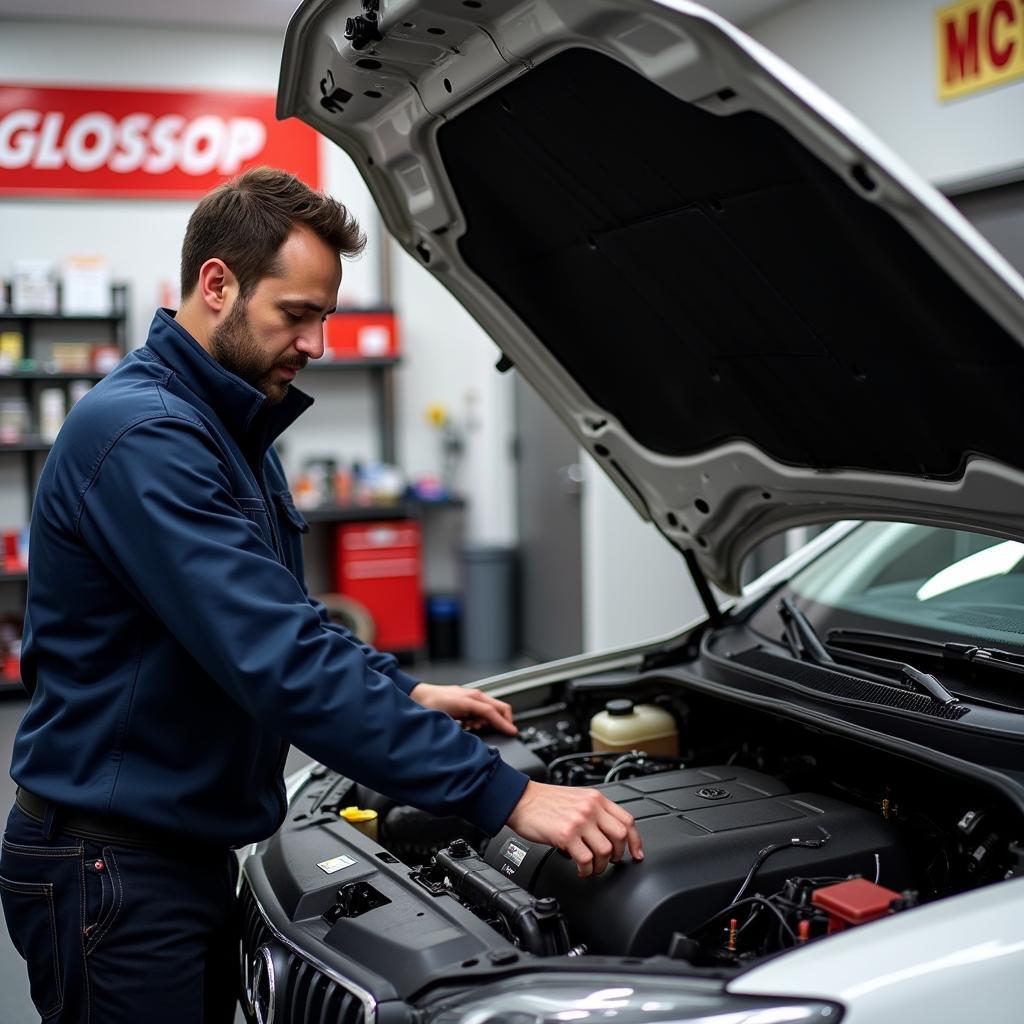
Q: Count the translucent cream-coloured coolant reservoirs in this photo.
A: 1